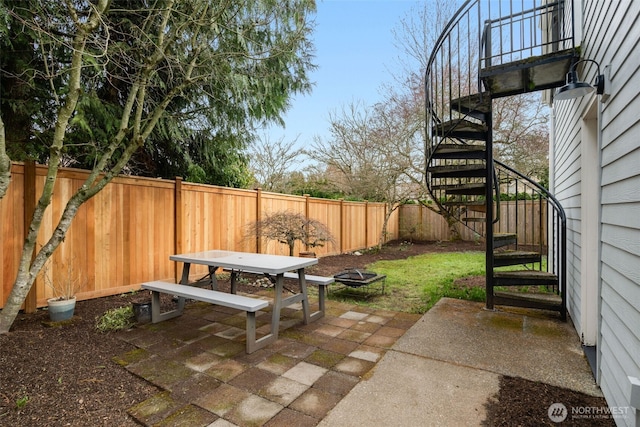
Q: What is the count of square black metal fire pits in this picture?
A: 1